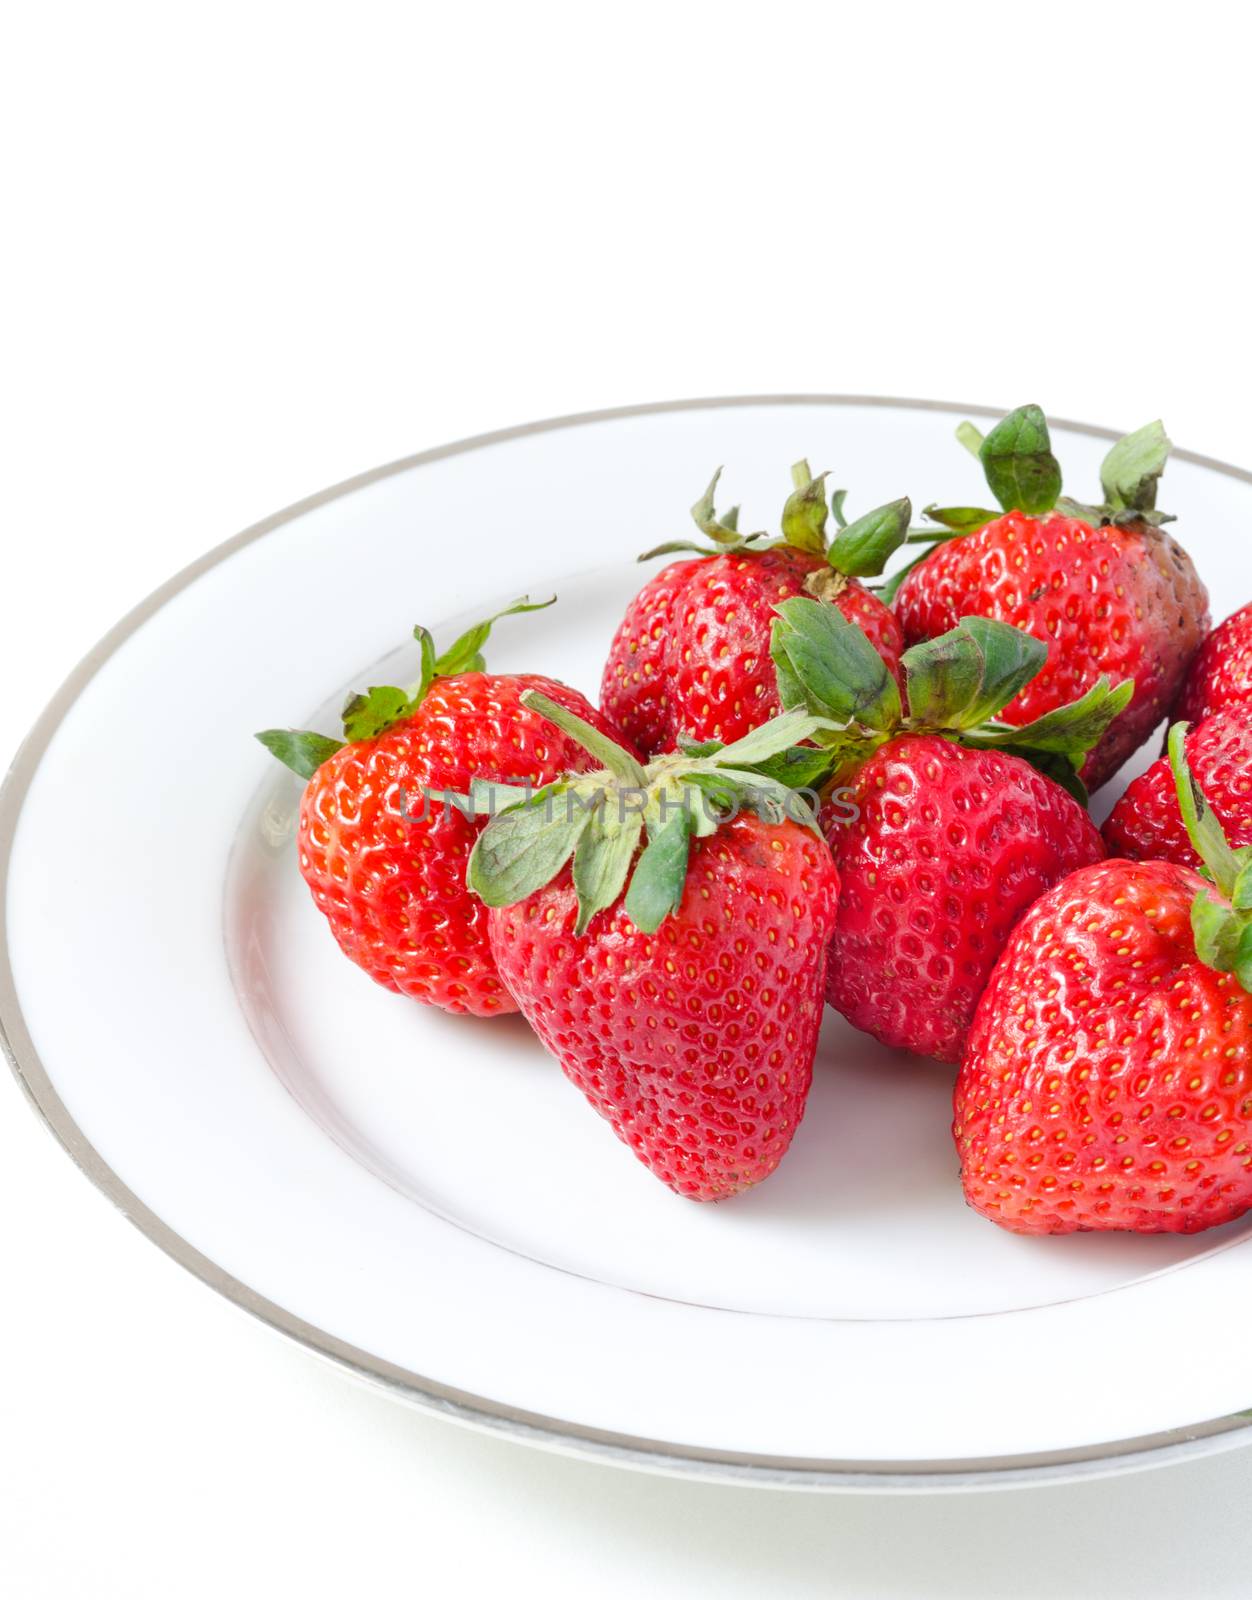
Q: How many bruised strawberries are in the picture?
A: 1